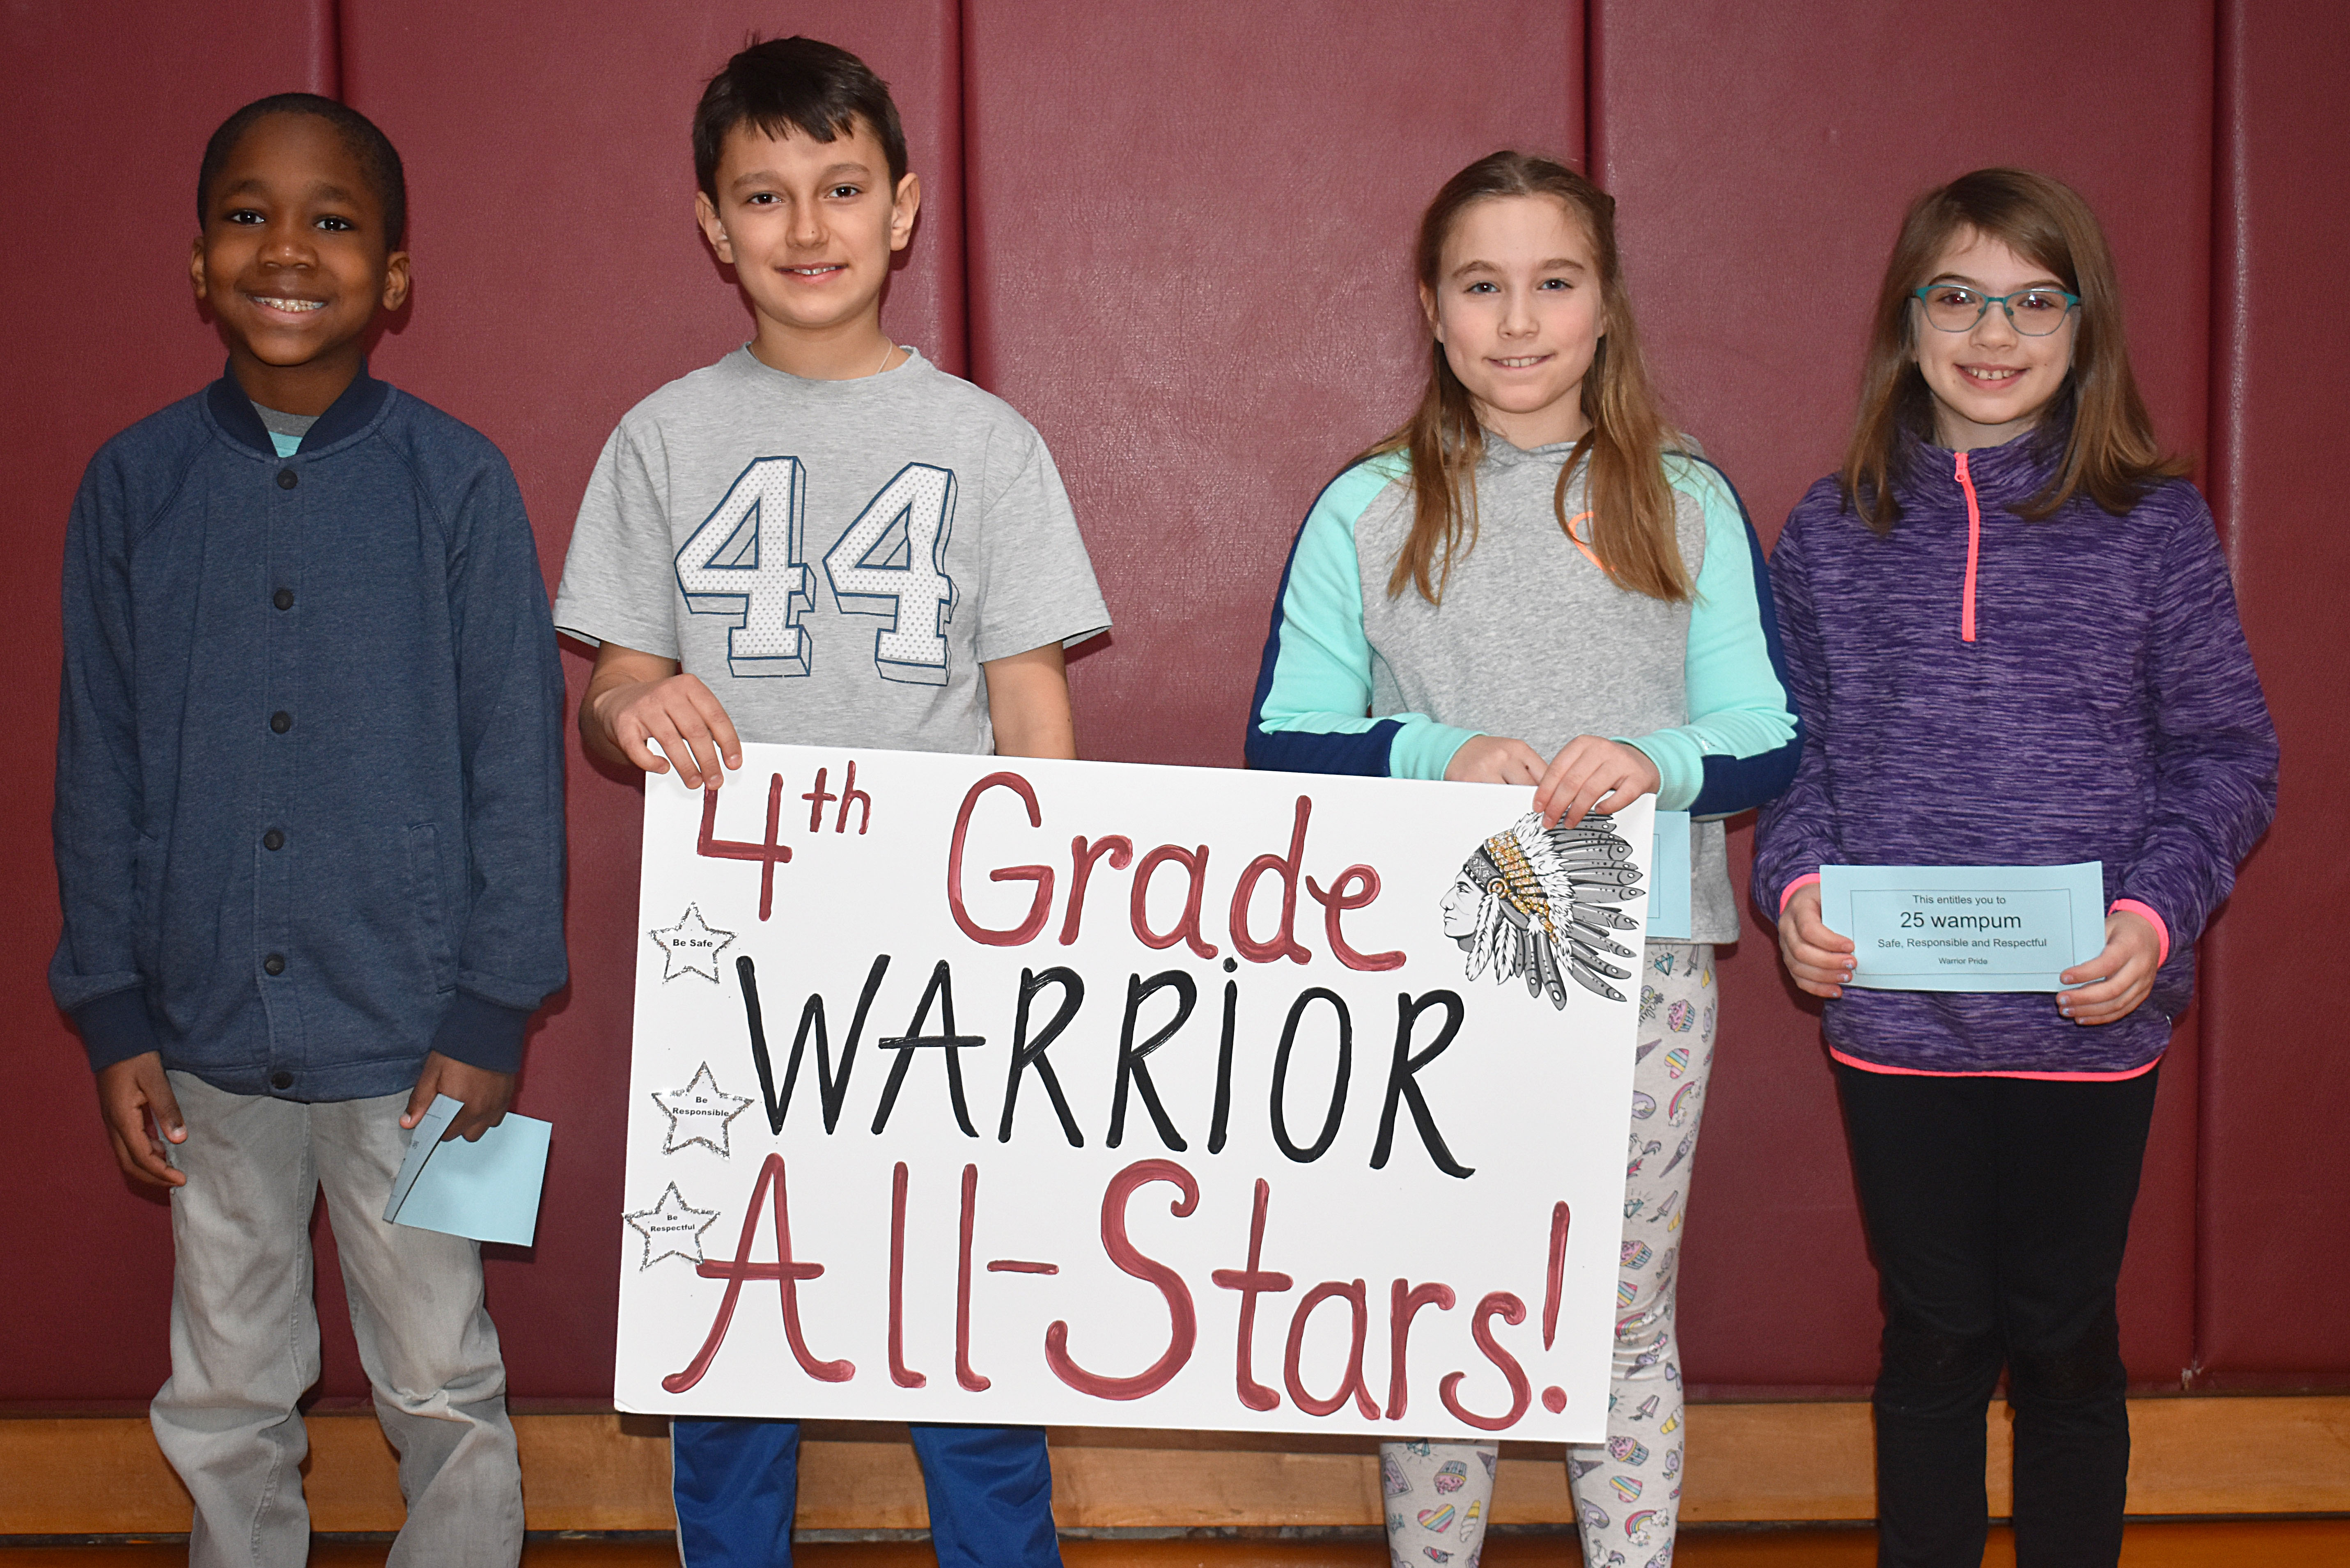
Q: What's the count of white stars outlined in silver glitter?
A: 3